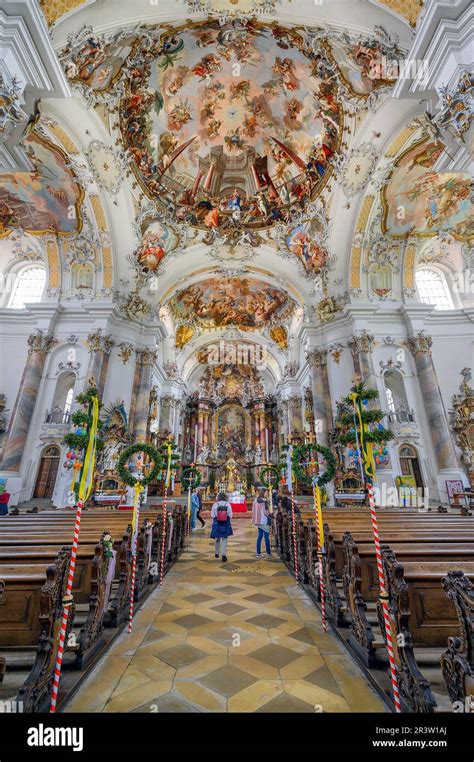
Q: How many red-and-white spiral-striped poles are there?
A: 8